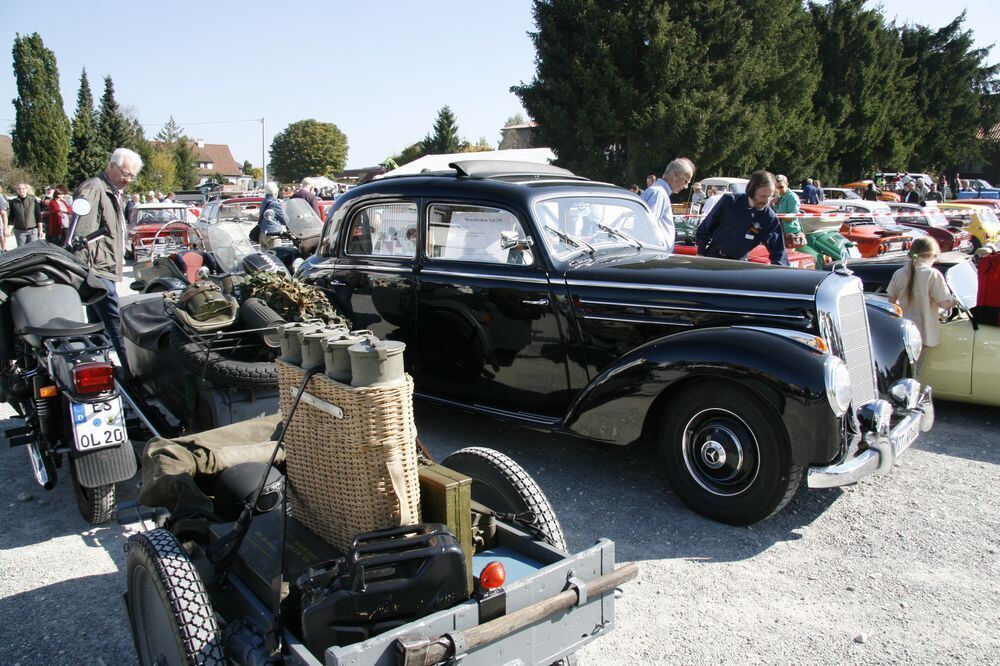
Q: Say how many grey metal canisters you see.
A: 4